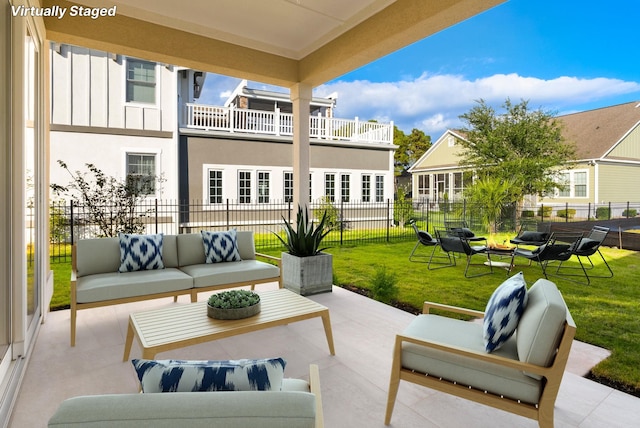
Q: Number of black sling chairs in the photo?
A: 6